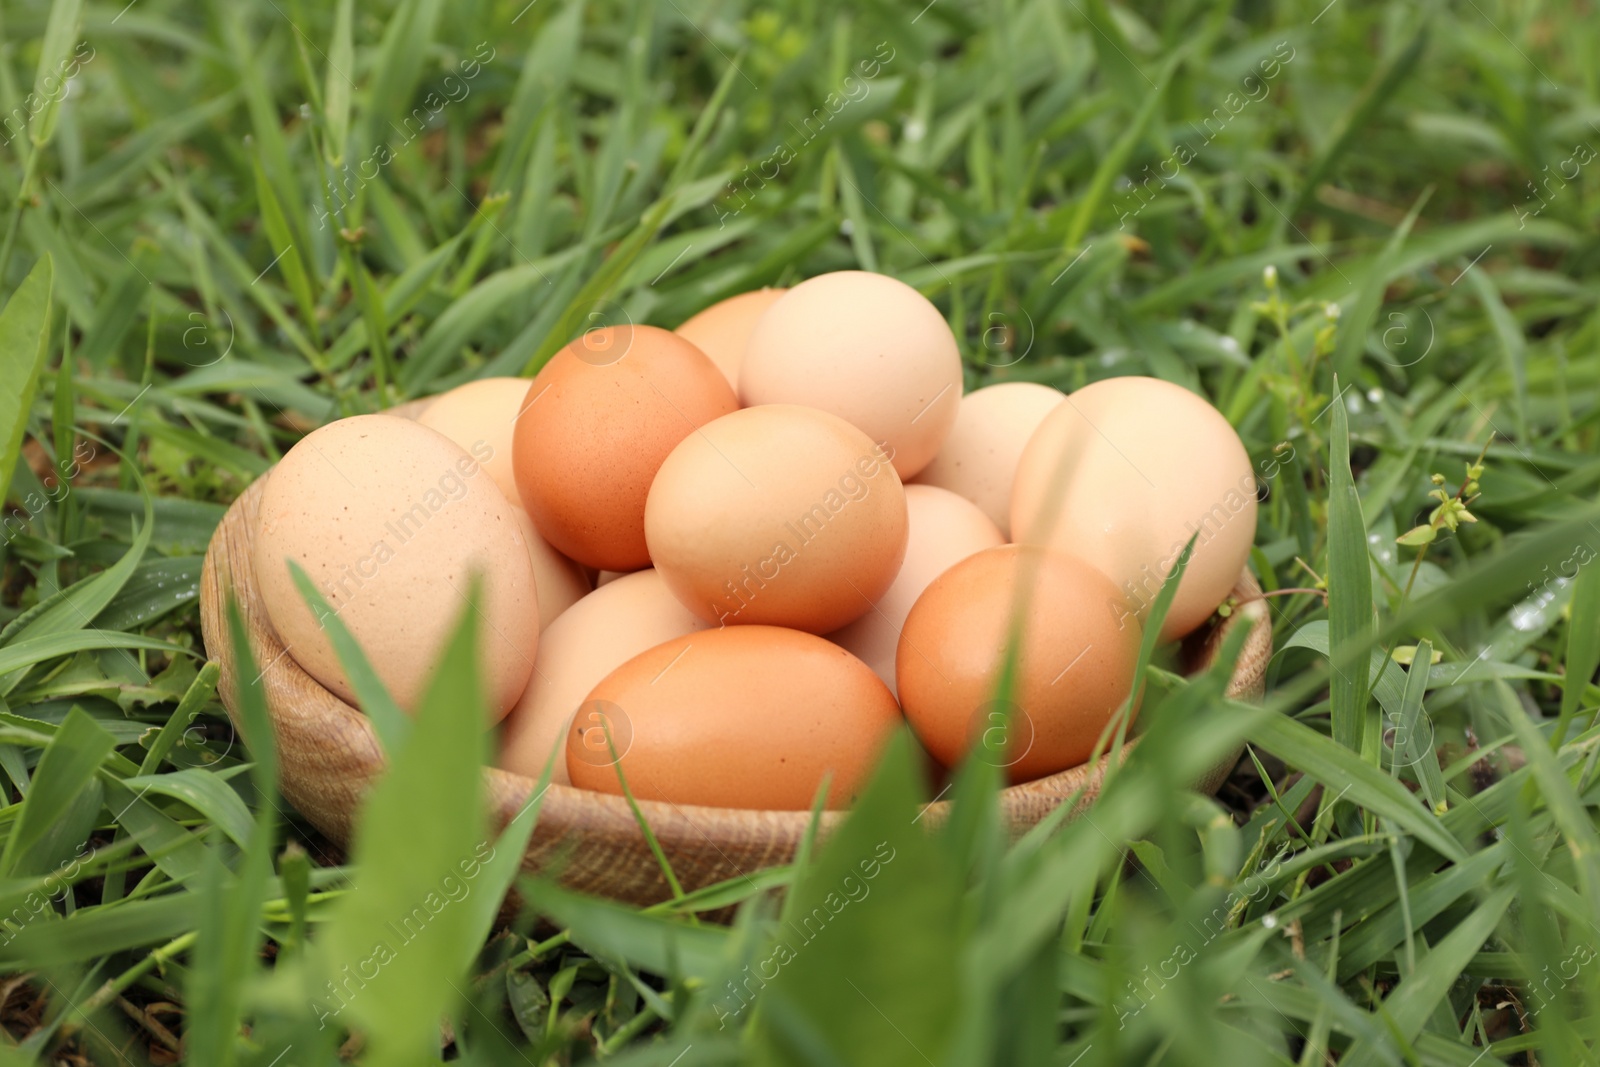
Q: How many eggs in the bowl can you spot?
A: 13